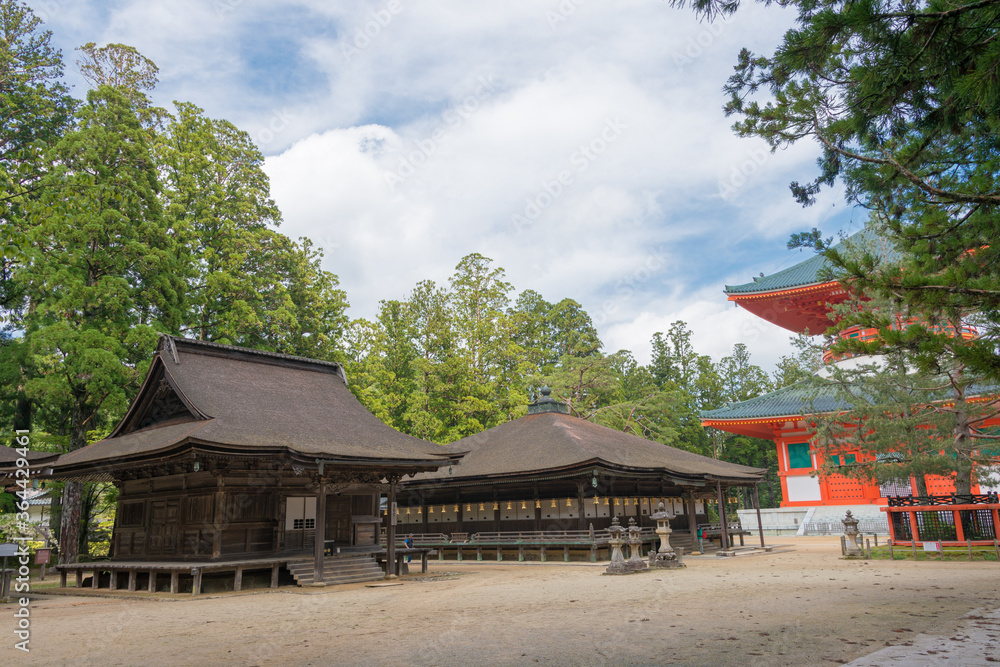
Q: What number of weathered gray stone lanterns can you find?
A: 4